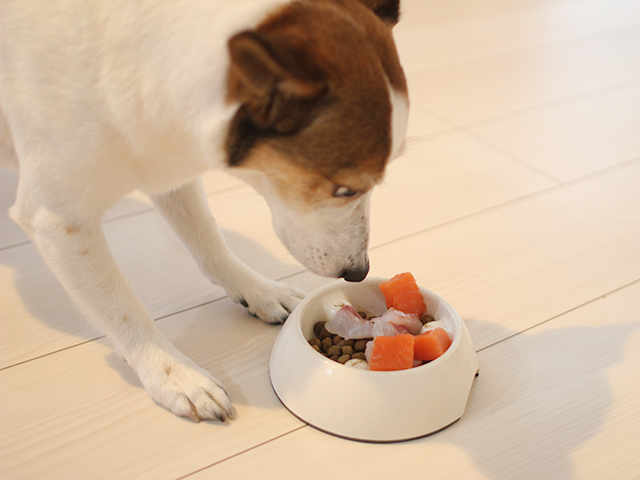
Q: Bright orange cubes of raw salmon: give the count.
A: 3